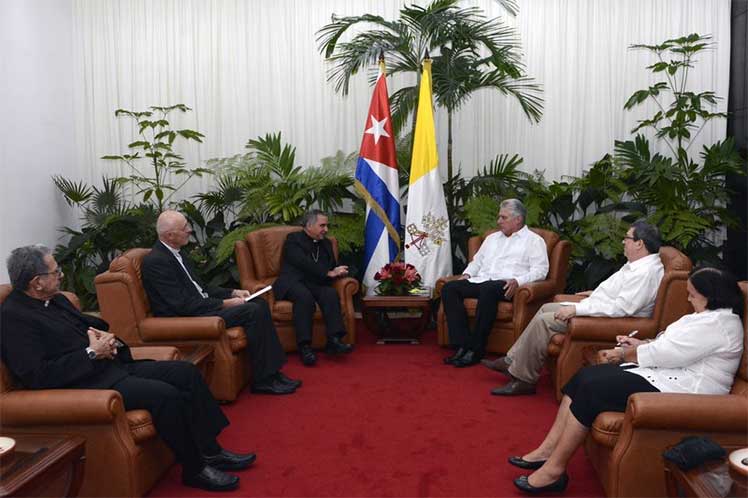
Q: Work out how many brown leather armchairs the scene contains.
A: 6